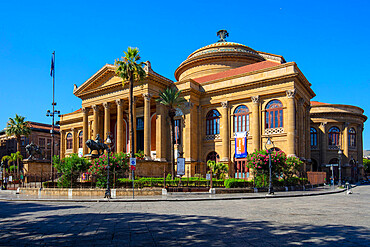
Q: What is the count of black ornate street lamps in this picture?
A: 3